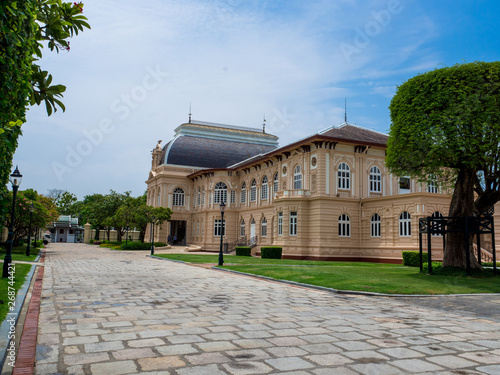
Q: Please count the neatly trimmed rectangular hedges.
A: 3